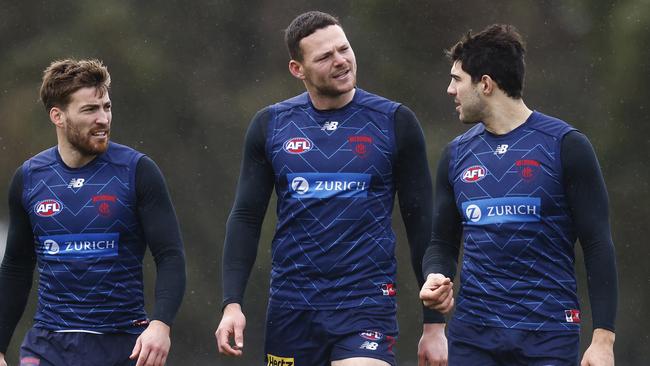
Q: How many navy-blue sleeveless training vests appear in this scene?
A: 3